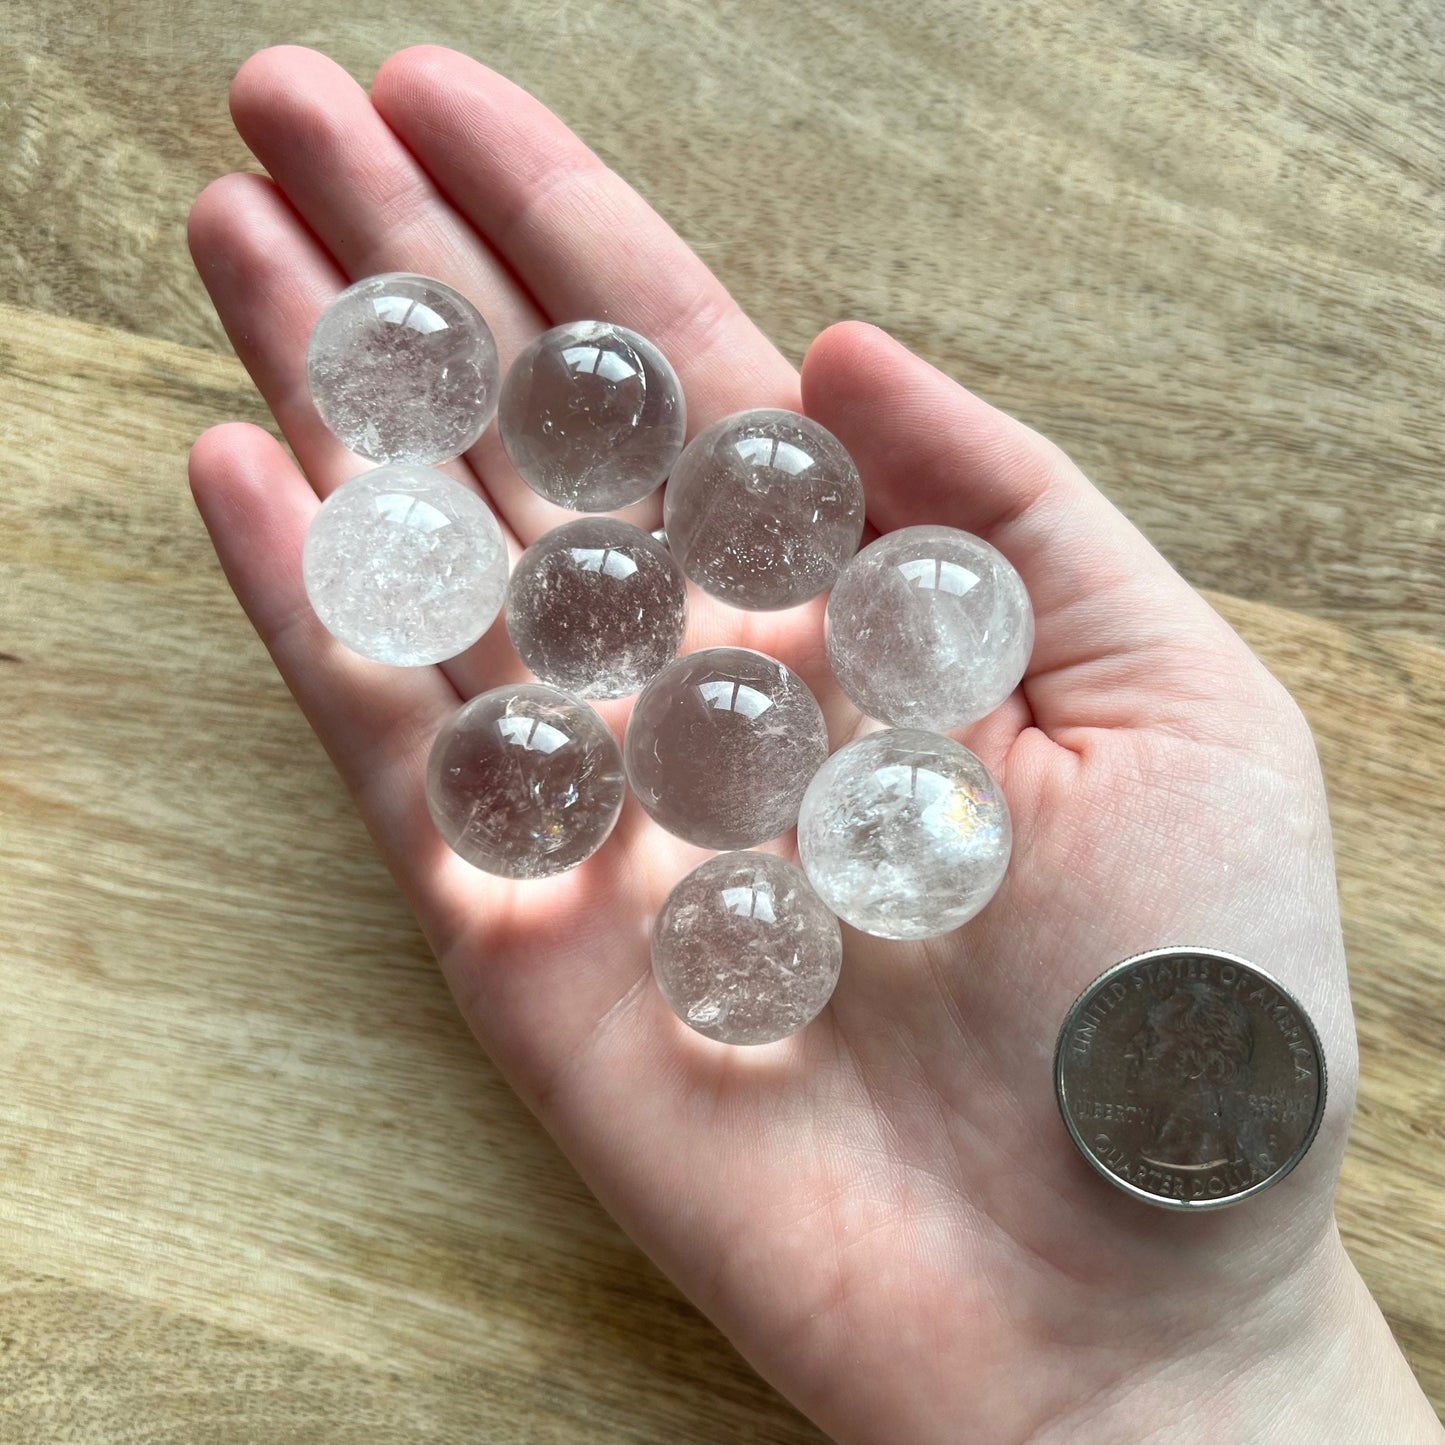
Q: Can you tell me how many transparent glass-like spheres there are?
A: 10